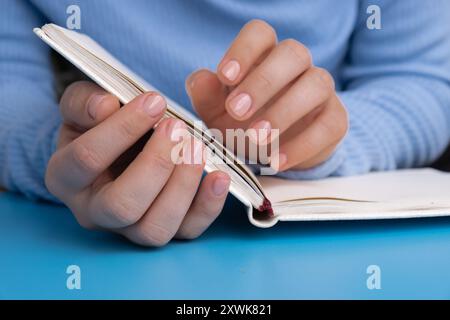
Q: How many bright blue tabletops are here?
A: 1